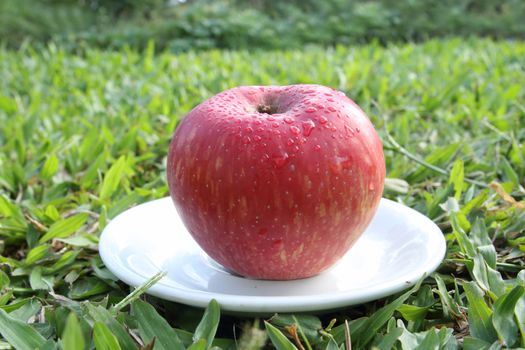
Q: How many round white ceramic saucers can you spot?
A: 1